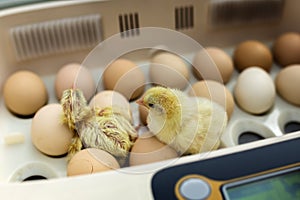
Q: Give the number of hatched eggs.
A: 2